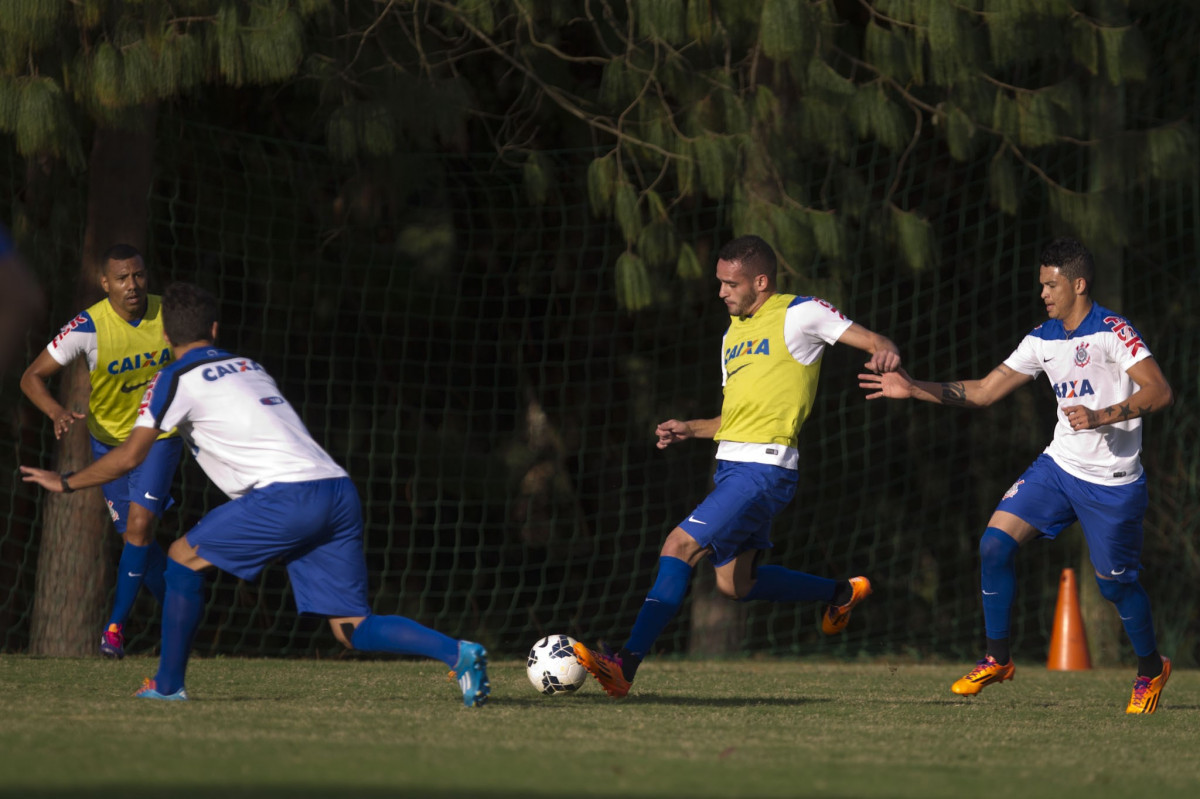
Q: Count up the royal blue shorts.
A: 4